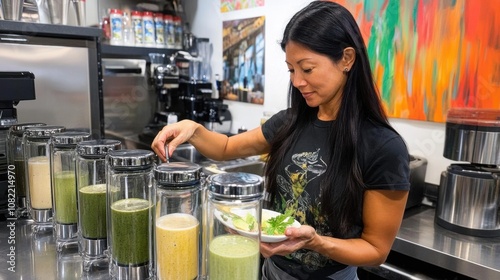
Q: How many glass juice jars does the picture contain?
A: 7